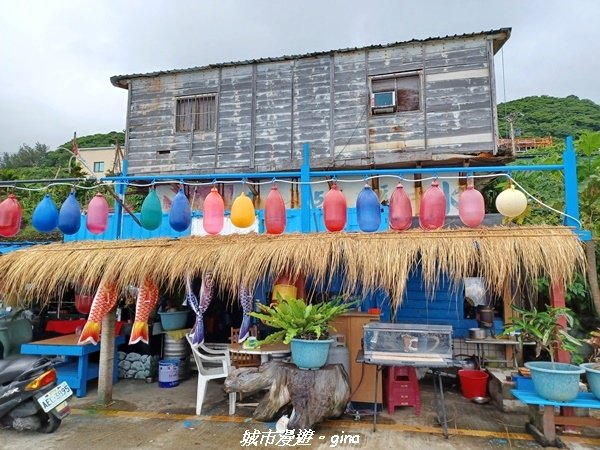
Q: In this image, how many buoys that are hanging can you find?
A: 15